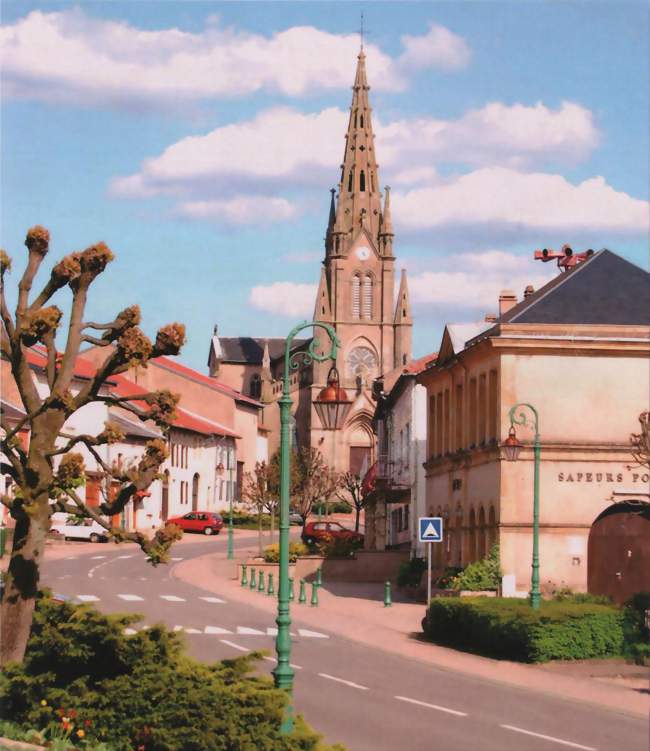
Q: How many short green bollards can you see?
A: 9